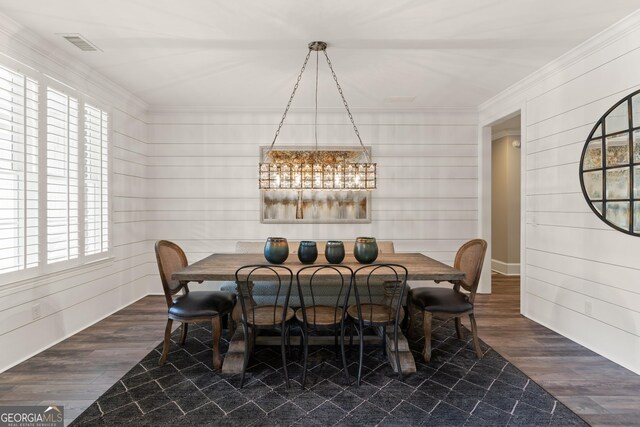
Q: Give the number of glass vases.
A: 4